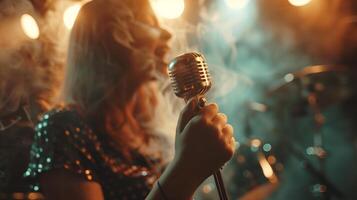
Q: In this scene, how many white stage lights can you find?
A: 5